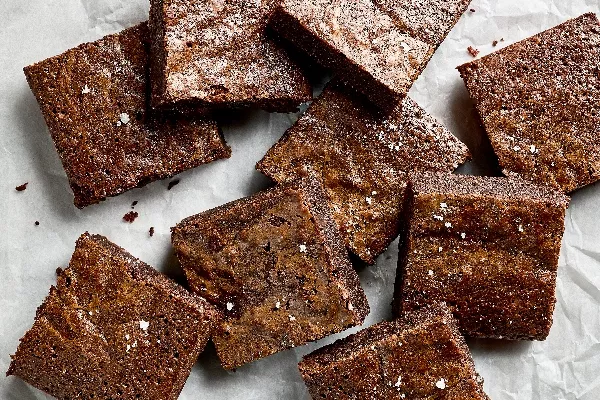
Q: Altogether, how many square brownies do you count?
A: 9